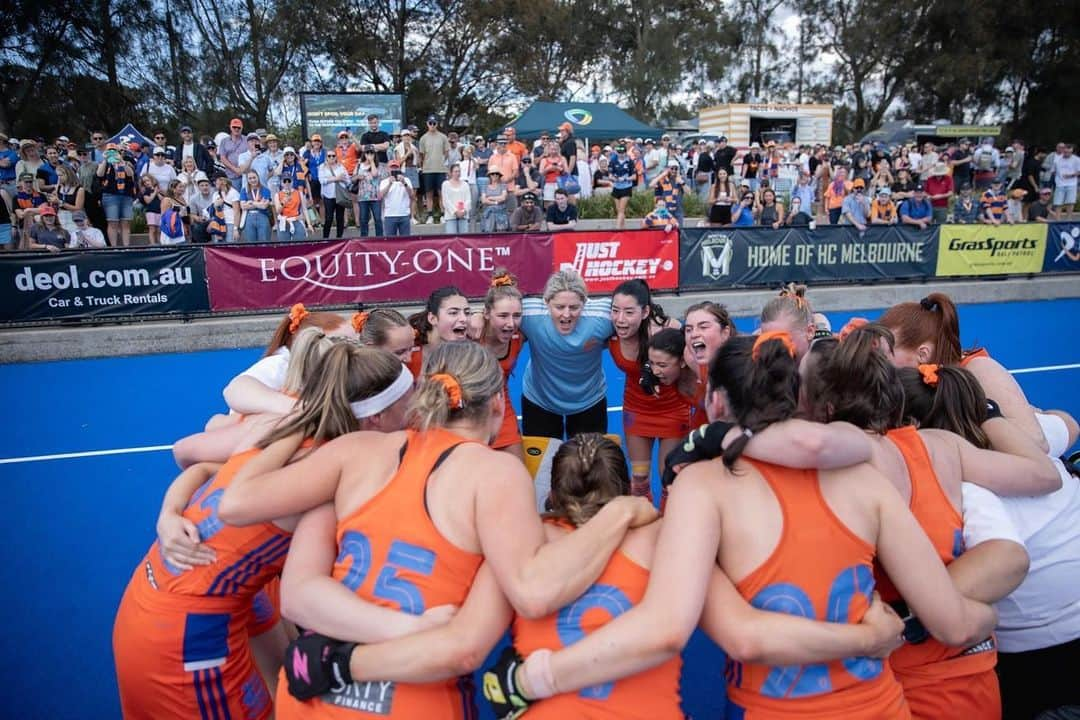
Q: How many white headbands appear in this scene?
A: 1